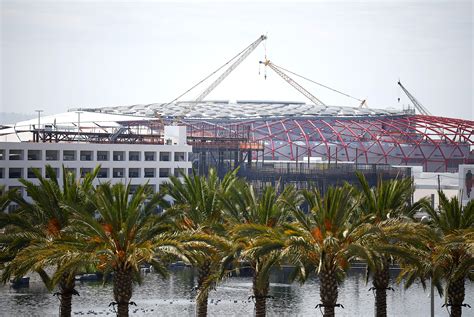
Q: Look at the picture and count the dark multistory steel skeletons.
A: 1